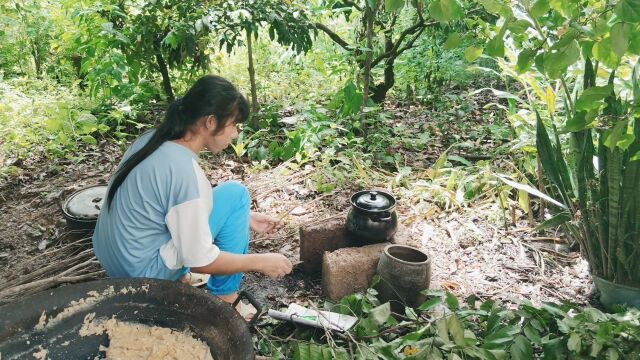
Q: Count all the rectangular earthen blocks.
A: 2